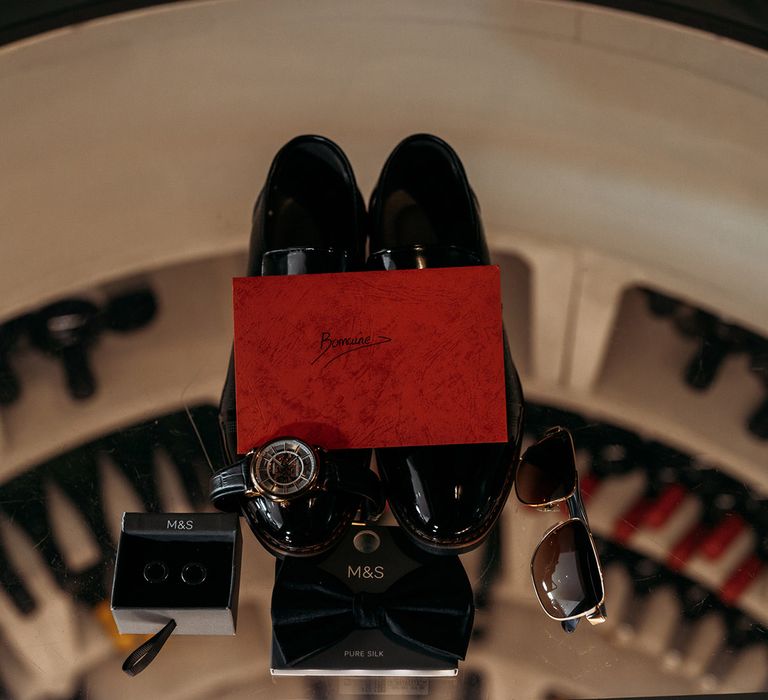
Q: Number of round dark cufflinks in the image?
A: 2